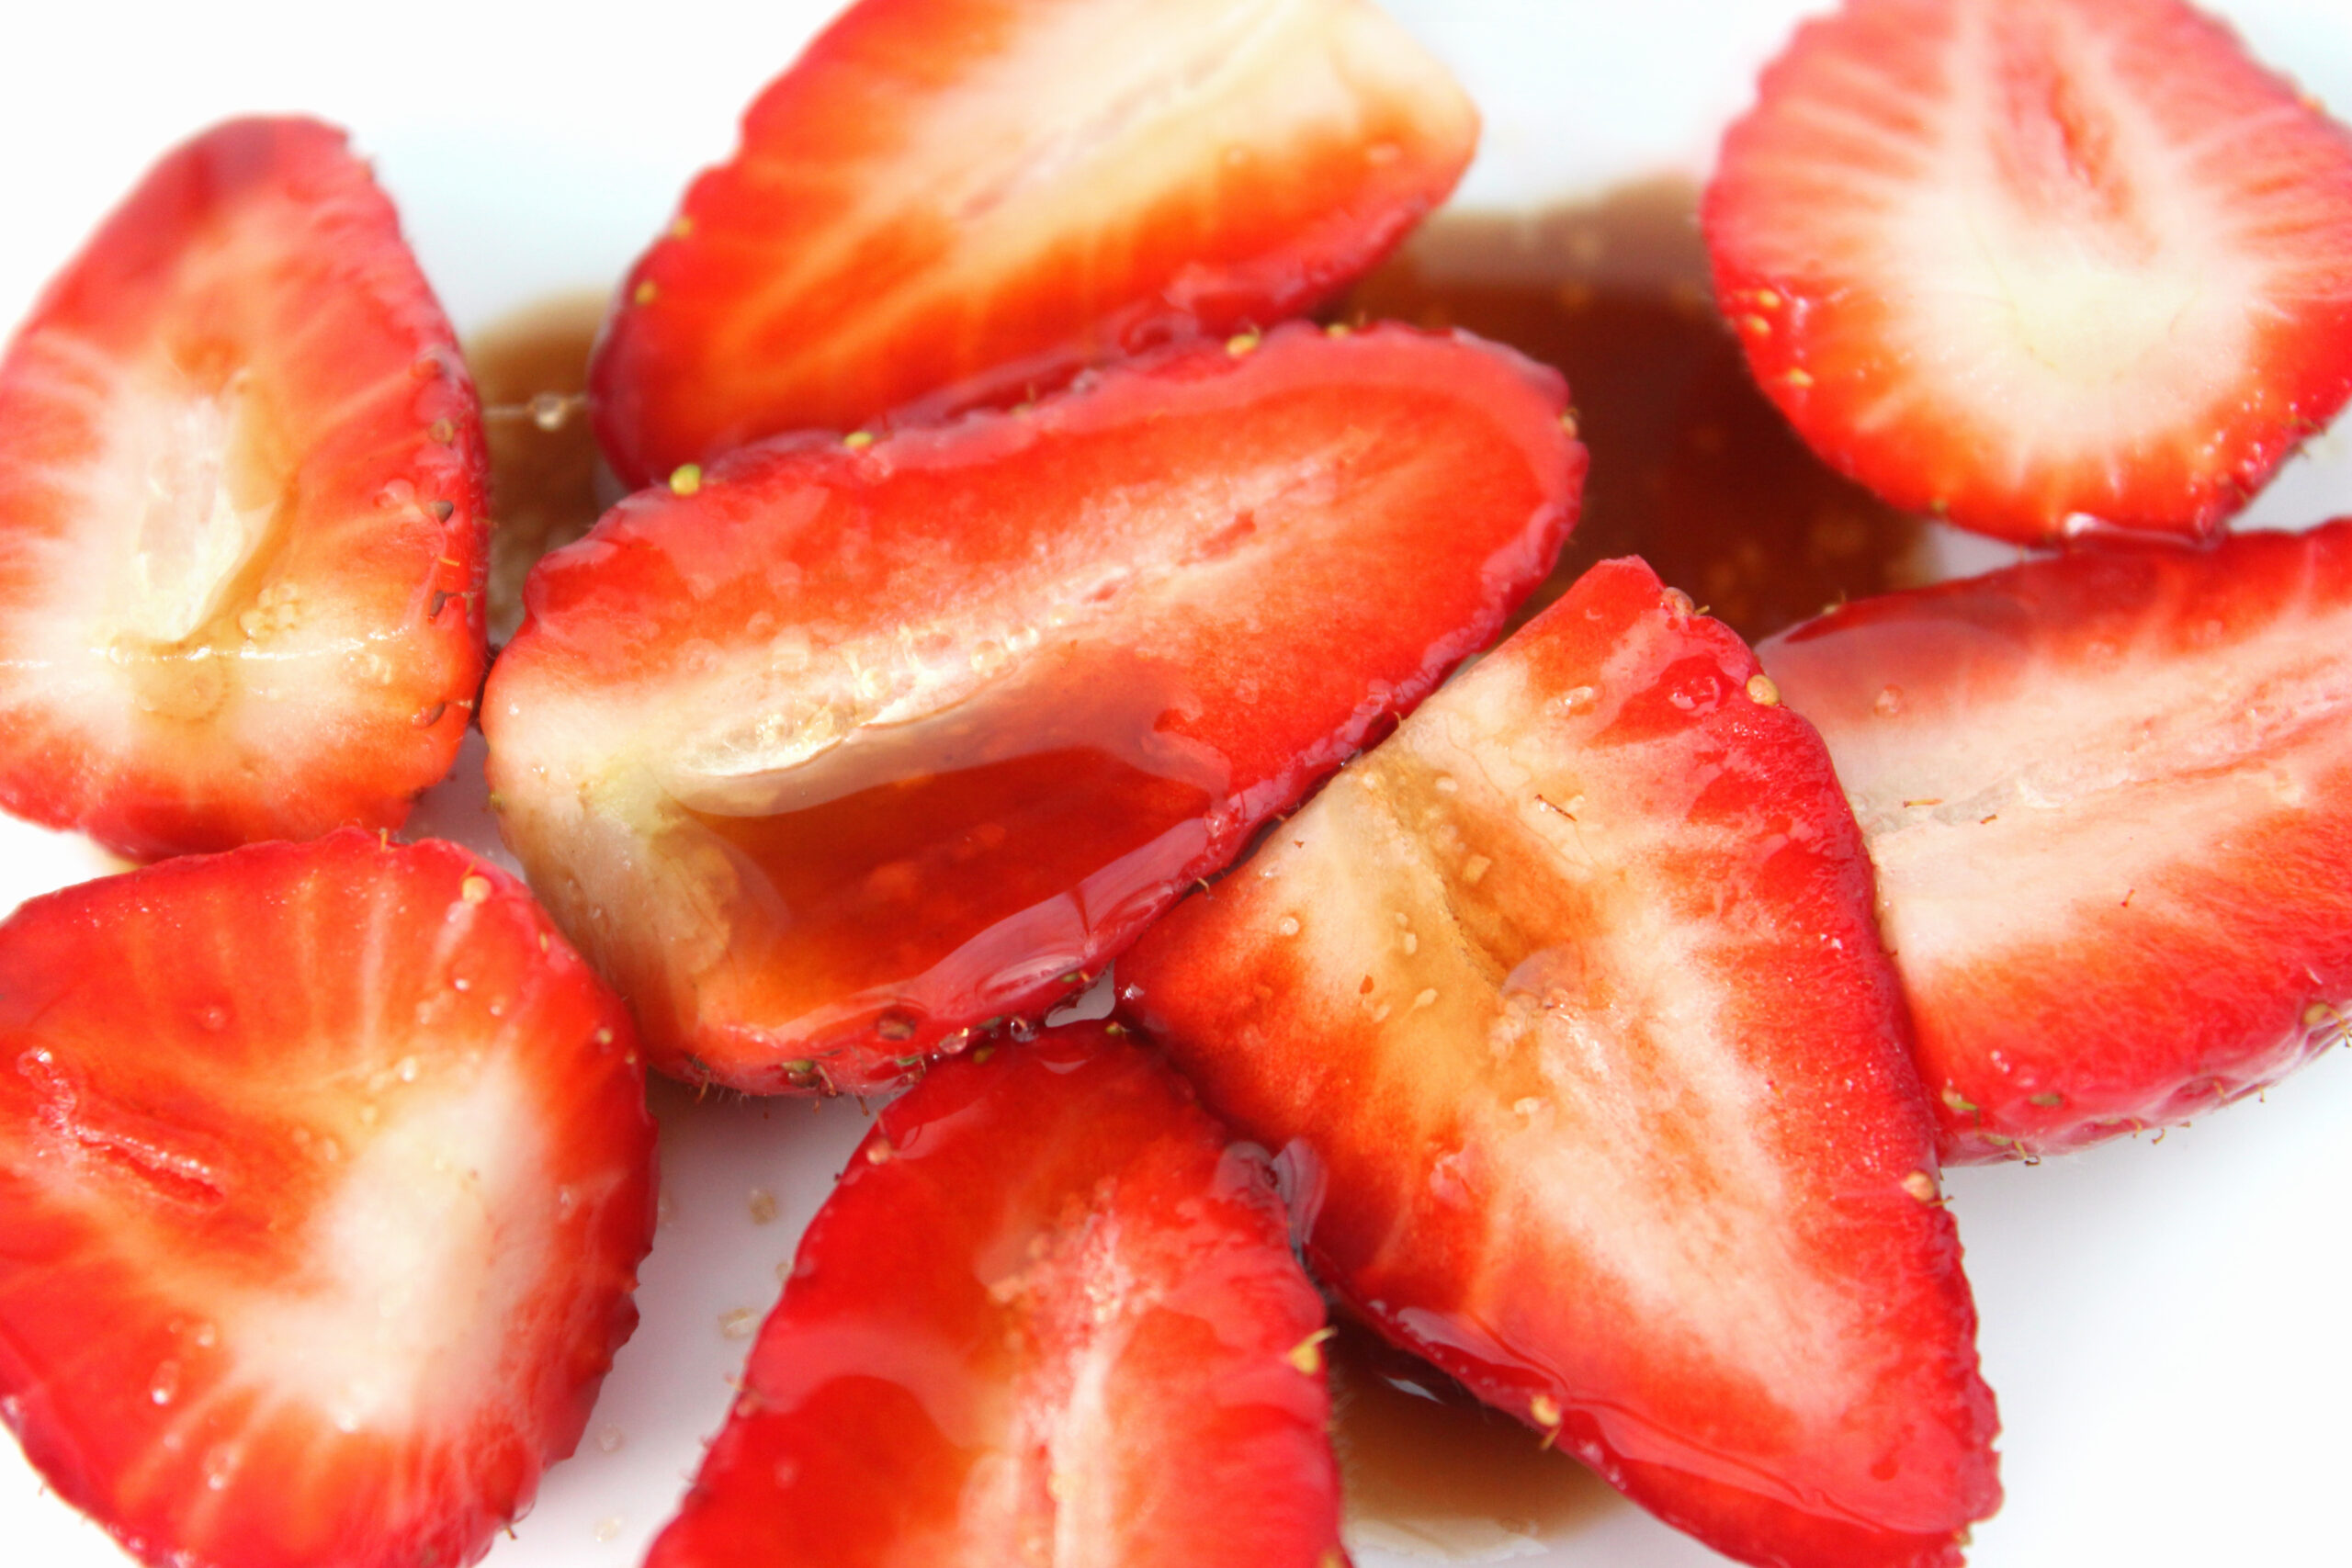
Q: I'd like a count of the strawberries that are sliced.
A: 8